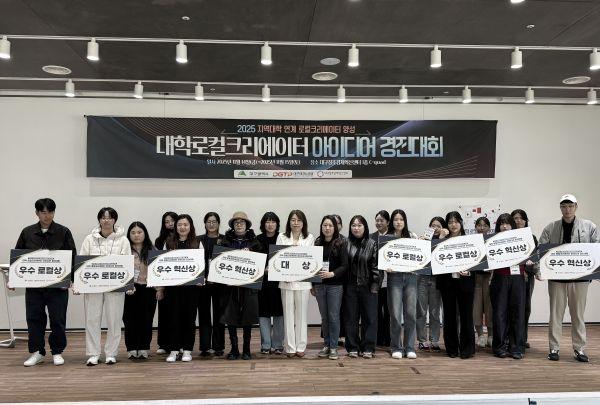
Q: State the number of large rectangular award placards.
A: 9